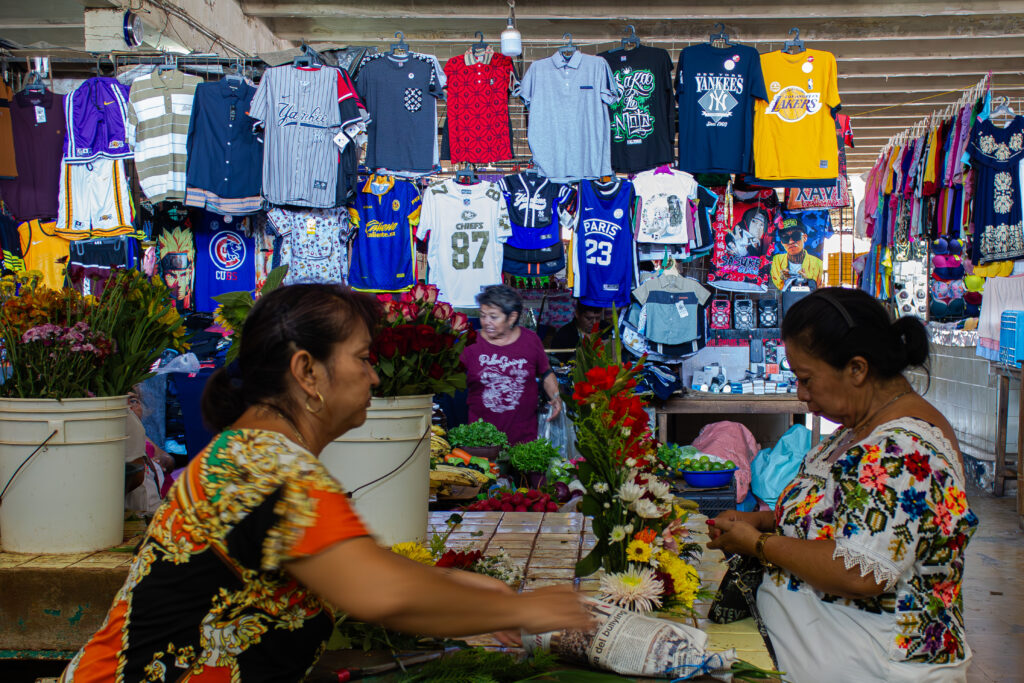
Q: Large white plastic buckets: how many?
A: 2